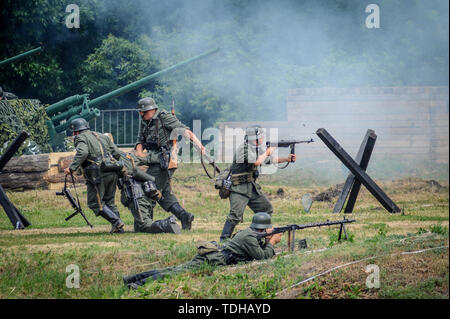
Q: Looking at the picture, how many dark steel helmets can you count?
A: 4